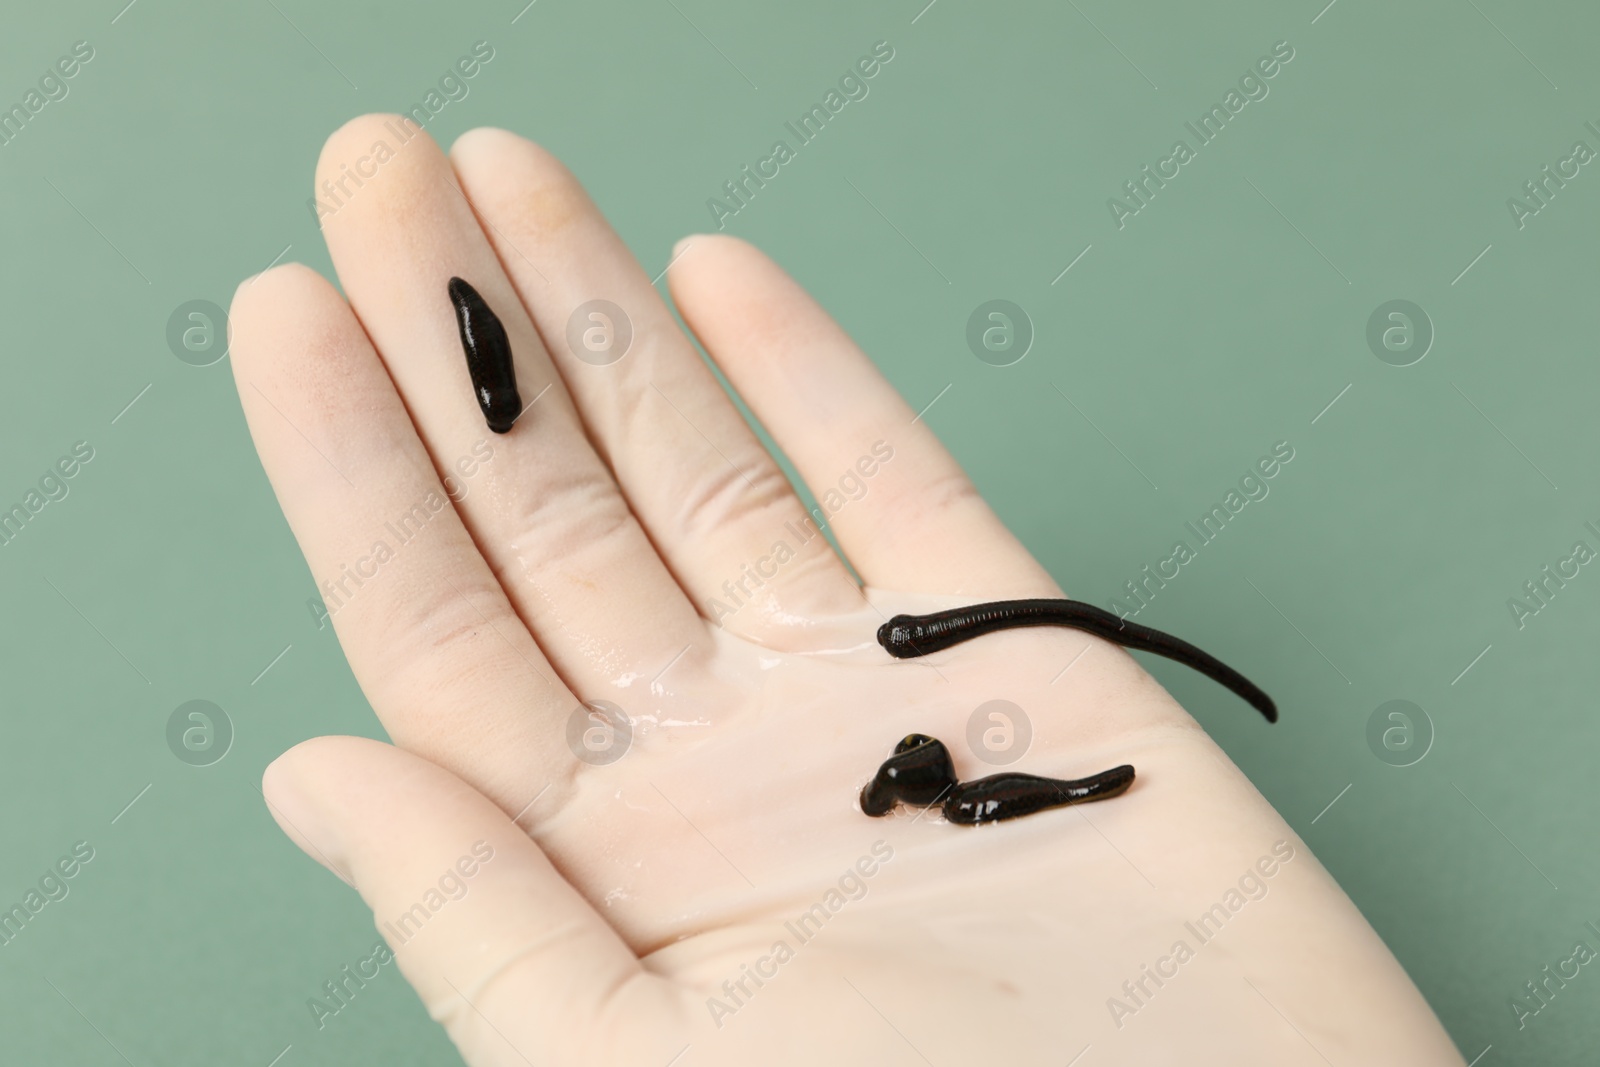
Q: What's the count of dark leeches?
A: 4